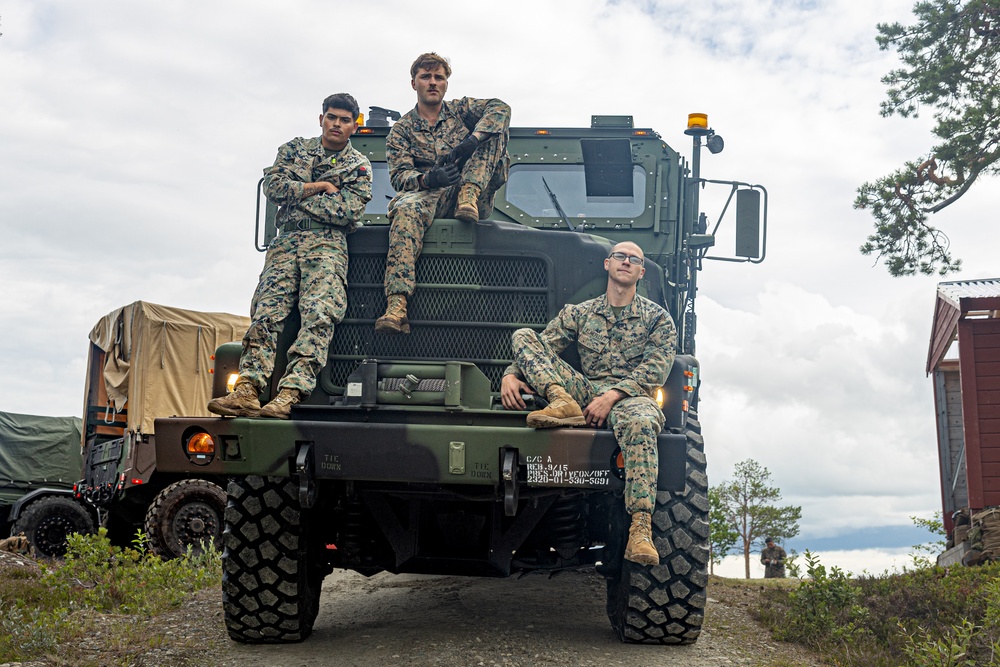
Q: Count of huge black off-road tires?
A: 4